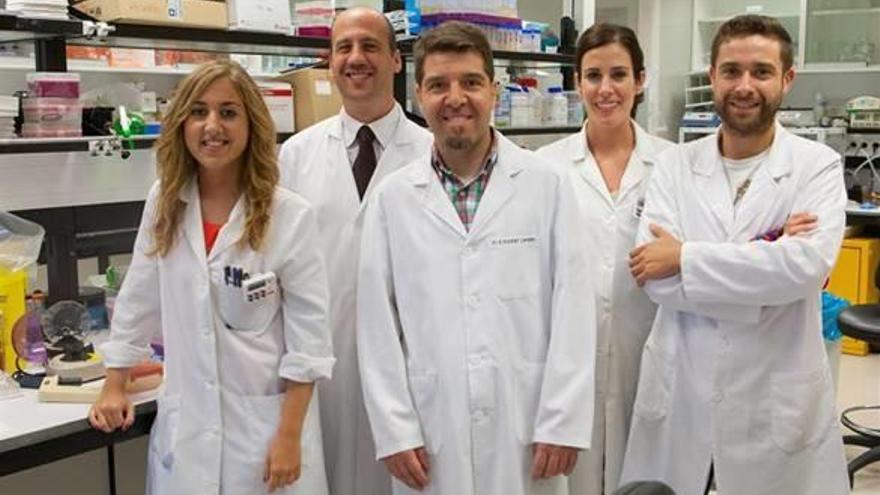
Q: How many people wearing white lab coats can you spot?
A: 5